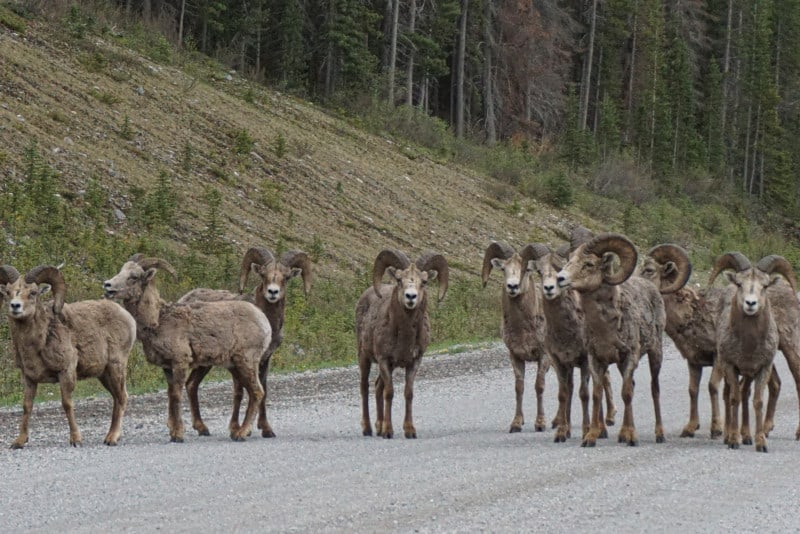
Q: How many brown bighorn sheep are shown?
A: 9